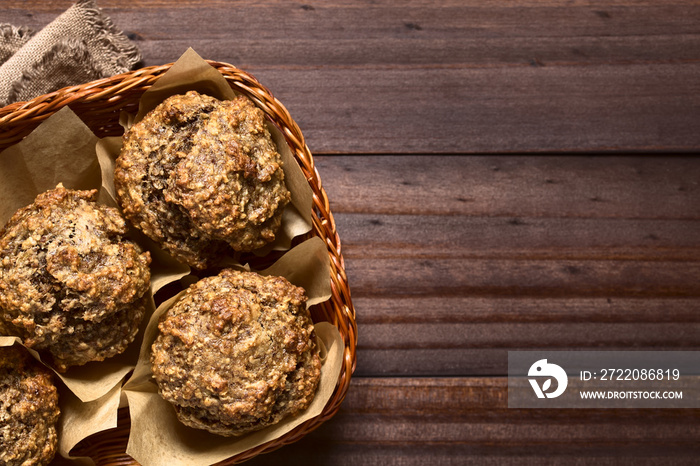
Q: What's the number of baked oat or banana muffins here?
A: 4